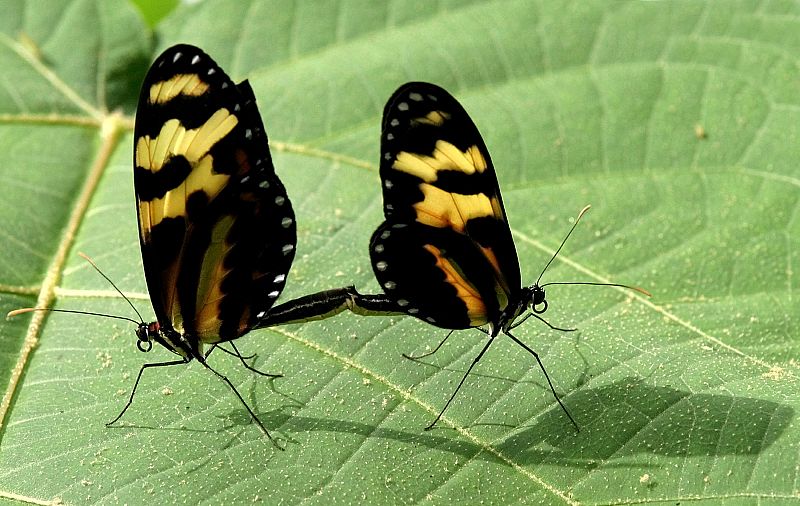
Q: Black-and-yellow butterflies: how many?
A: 2